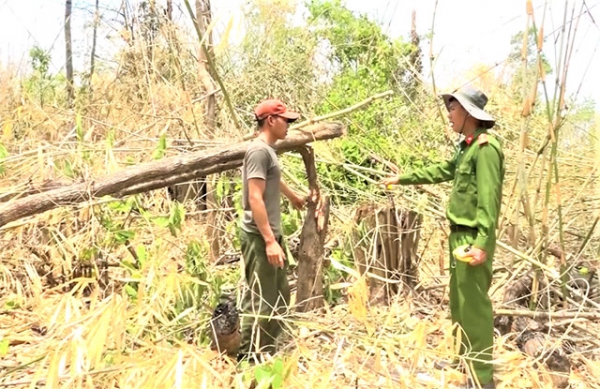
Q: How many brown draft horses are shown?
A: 0